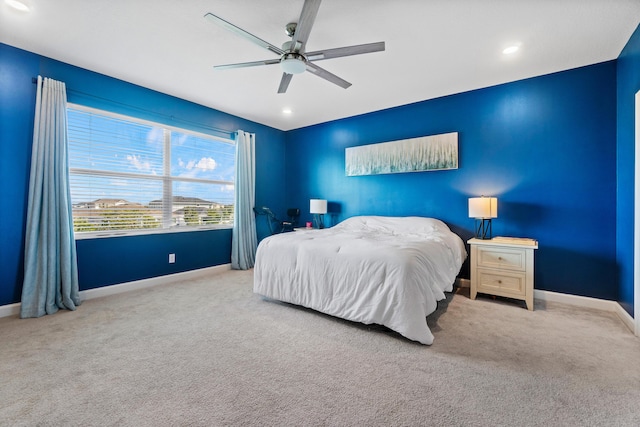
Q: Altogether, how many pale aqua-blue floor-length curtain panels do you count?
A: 2